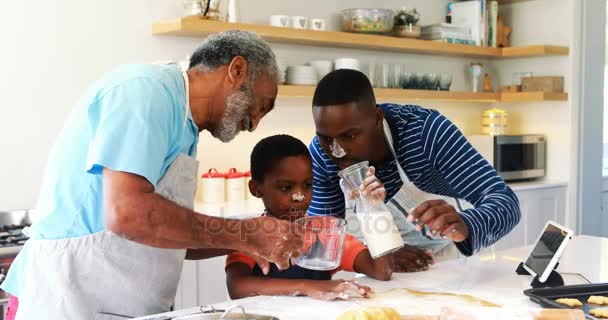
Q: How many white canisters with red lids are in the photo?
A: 3